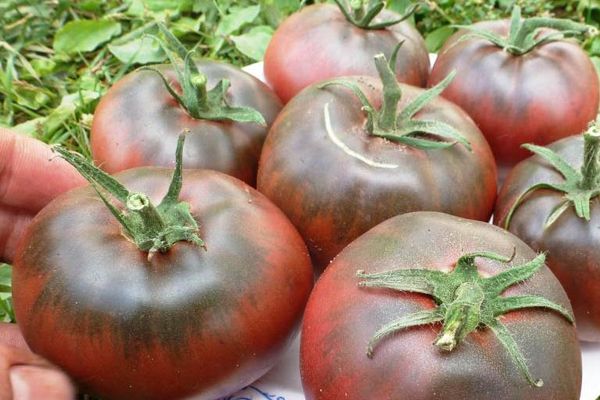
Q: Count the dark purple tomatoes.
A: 7